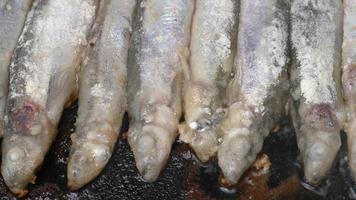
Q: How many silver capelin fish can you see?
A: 8